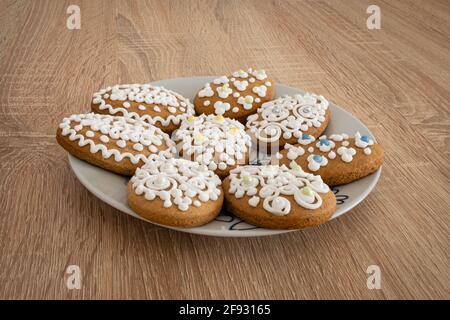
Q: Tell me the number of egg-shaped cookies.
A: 8